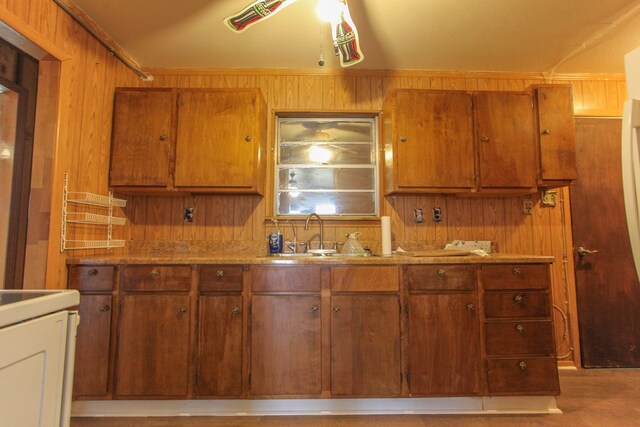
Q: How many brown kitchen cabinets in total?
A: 11